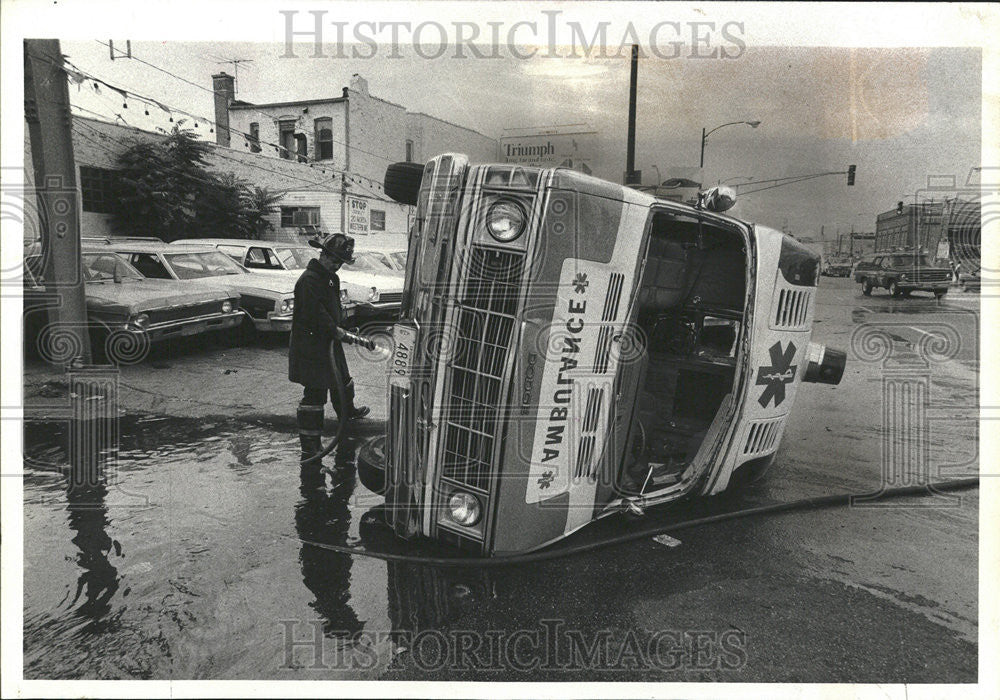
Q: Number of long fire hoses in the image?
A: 1